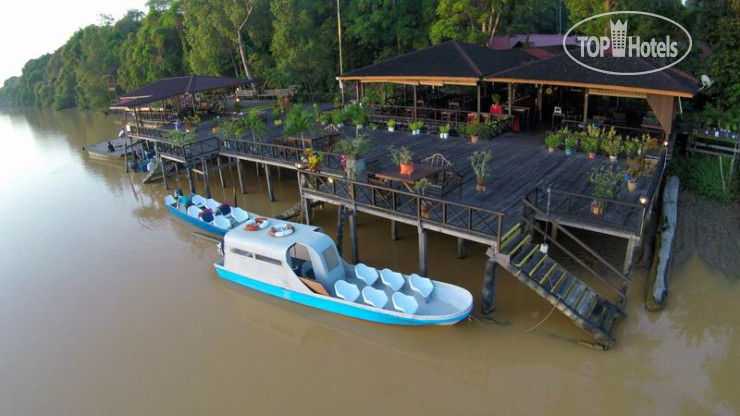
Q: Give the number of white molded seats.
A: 13